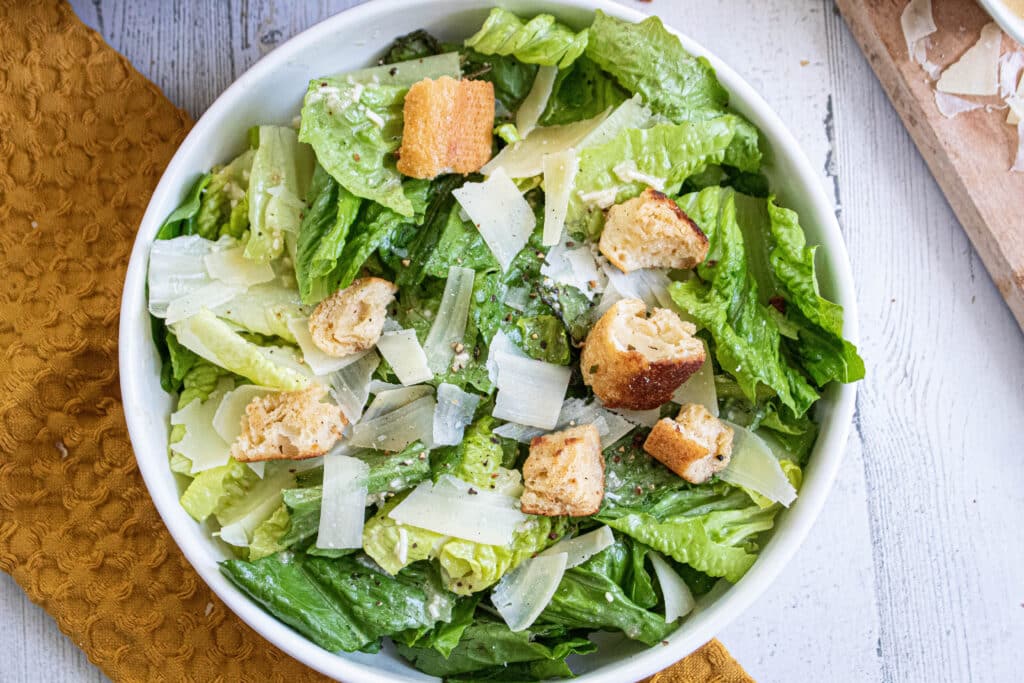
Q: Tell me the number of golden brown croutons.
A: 7